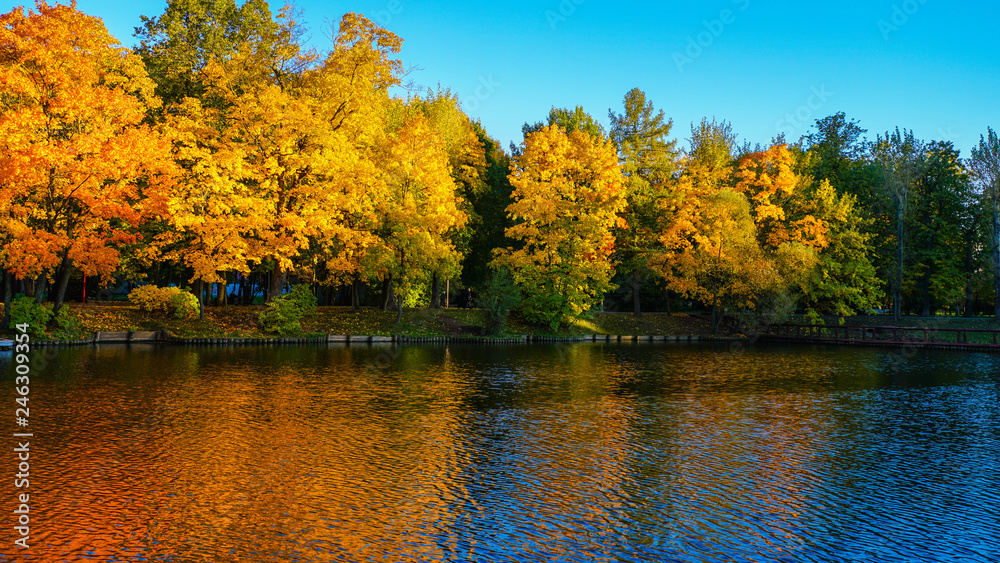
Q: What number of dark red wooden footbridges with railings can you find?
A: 1